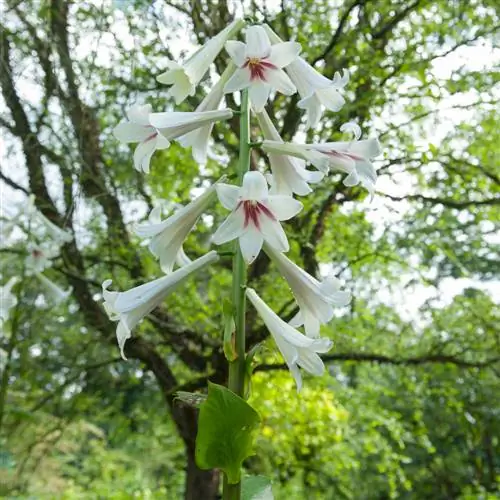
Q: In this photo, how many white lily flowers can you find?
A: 12